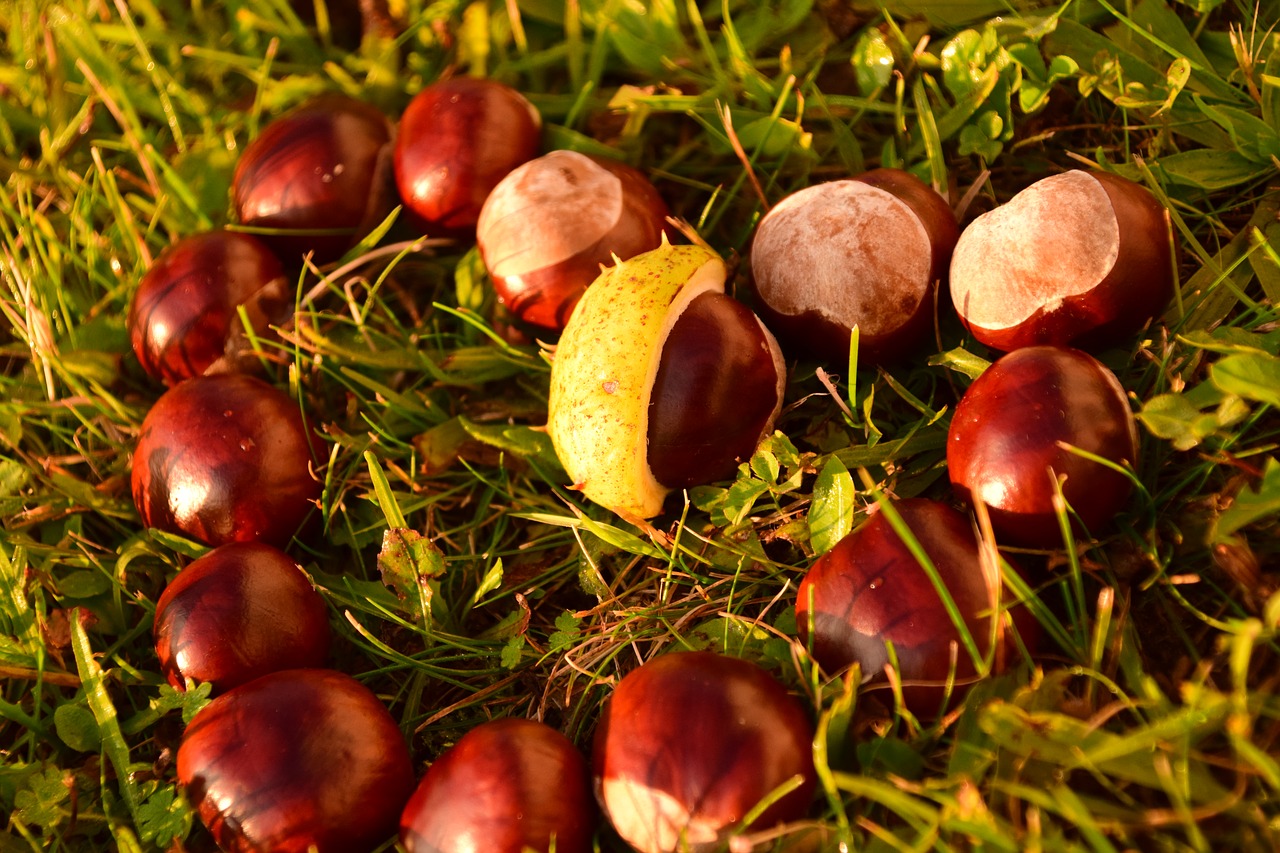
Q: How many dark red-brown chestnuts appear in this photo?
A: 14